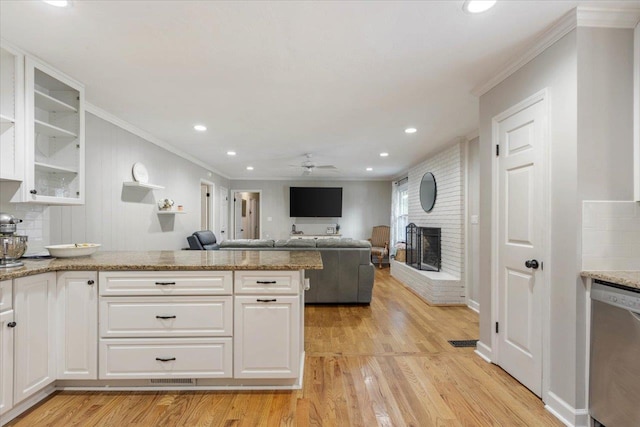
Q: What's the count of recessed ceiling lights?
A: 8